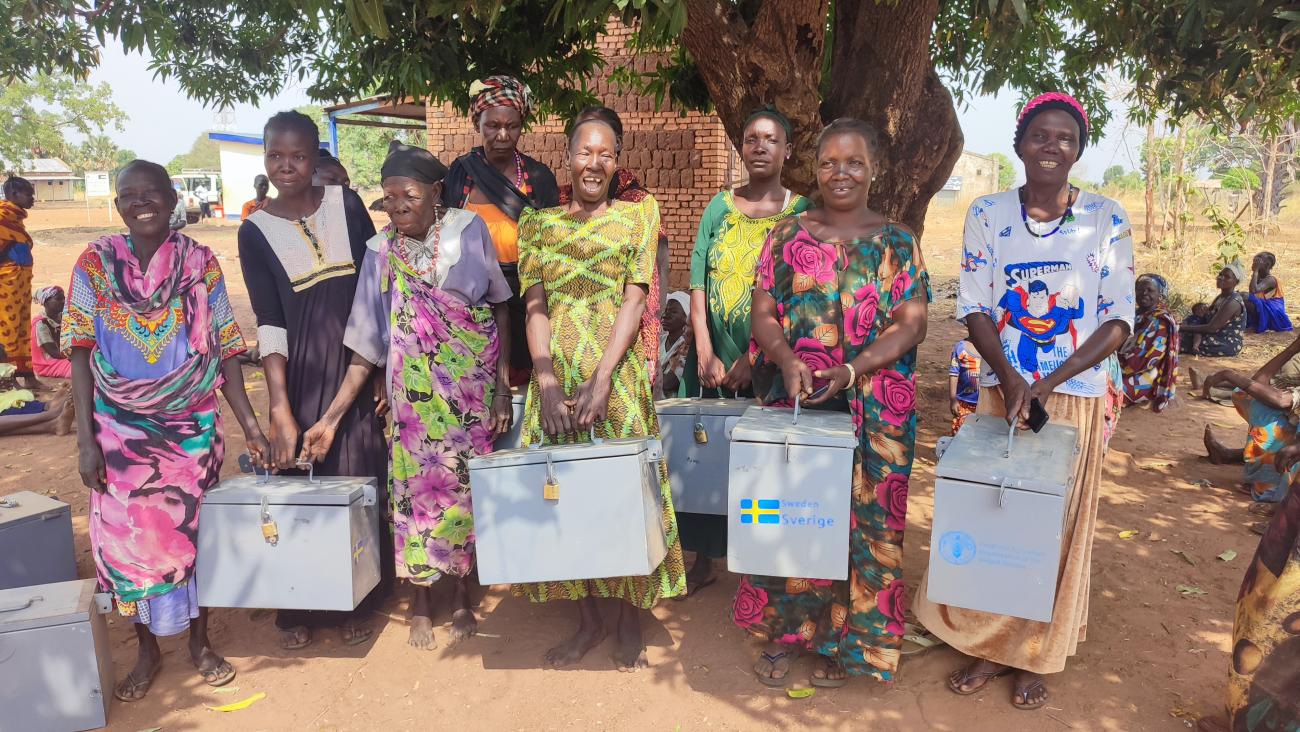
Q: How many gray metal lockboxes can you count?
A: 8